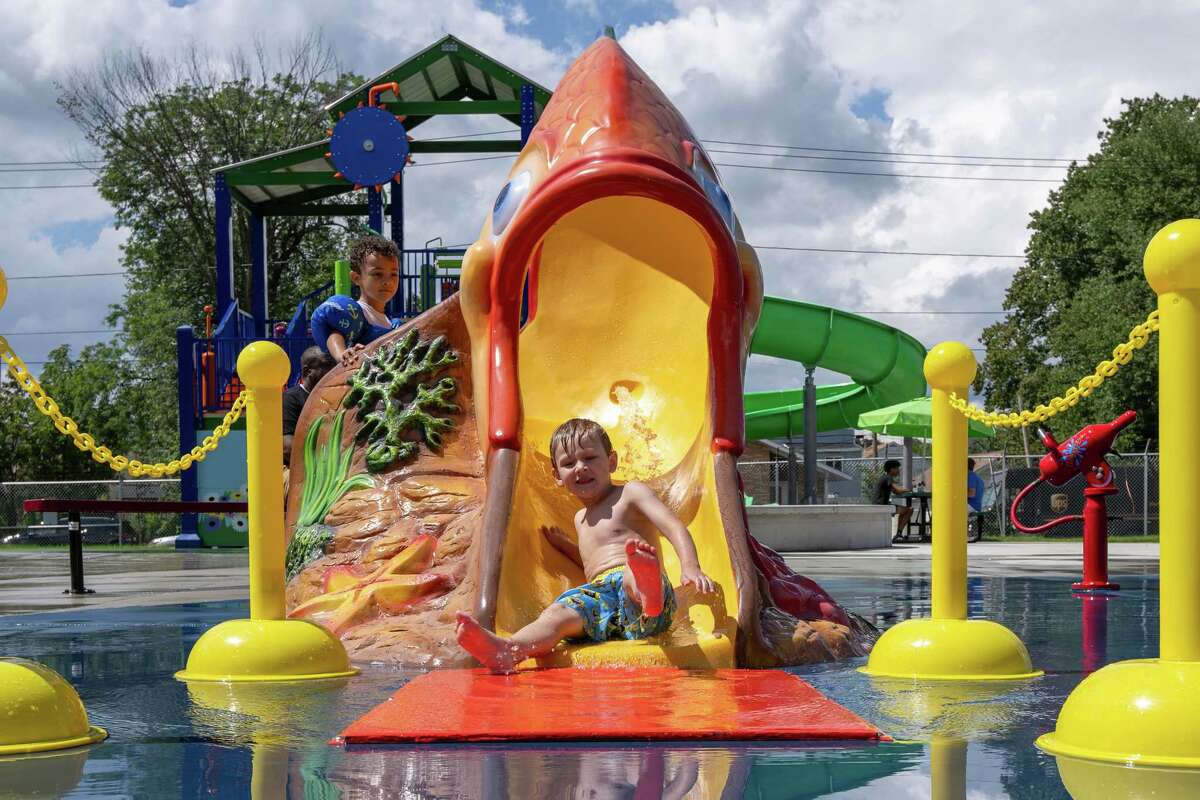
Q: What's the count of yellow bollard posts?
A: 4